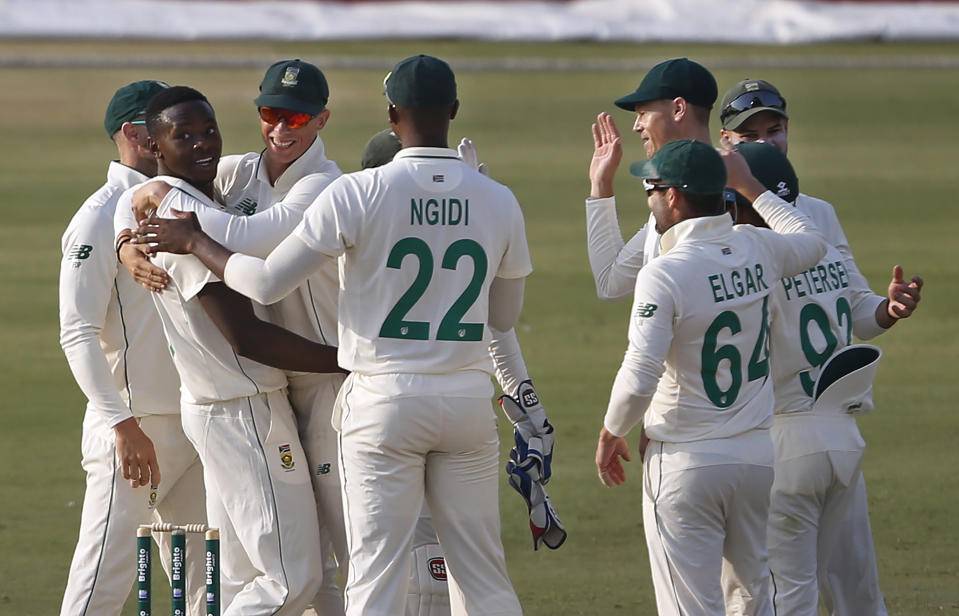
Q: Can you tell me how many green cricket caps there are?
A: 8